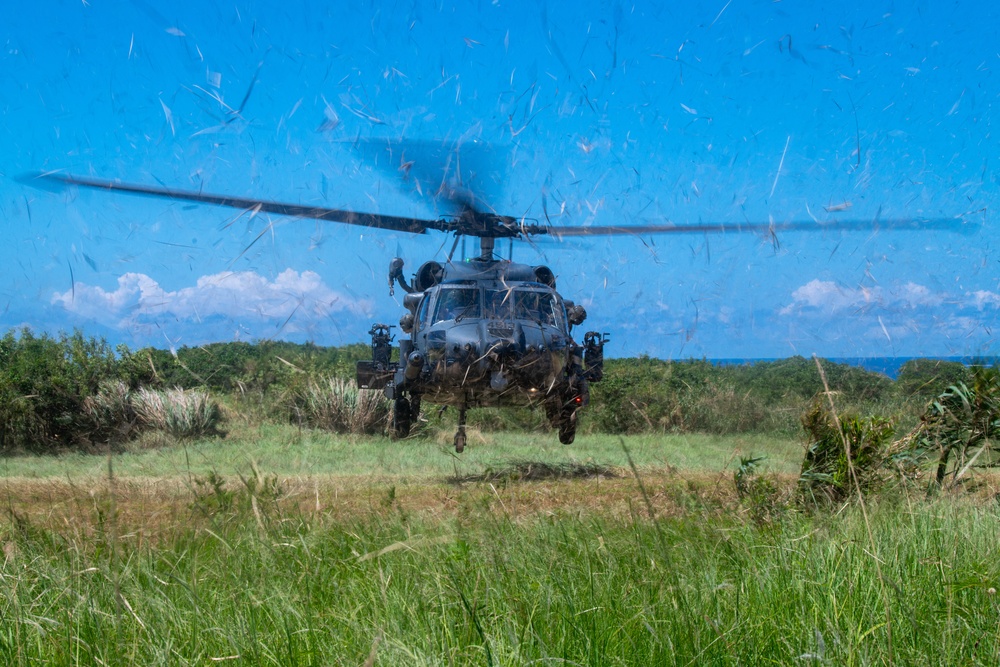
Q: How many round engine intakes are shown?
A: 2